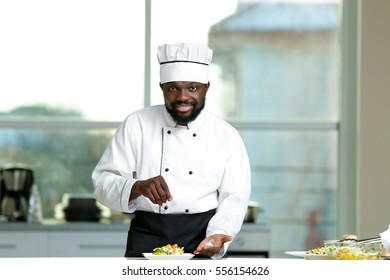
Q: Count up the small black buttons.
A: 6